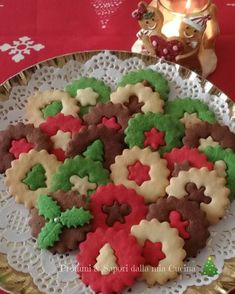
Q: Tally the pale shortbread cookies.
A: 6